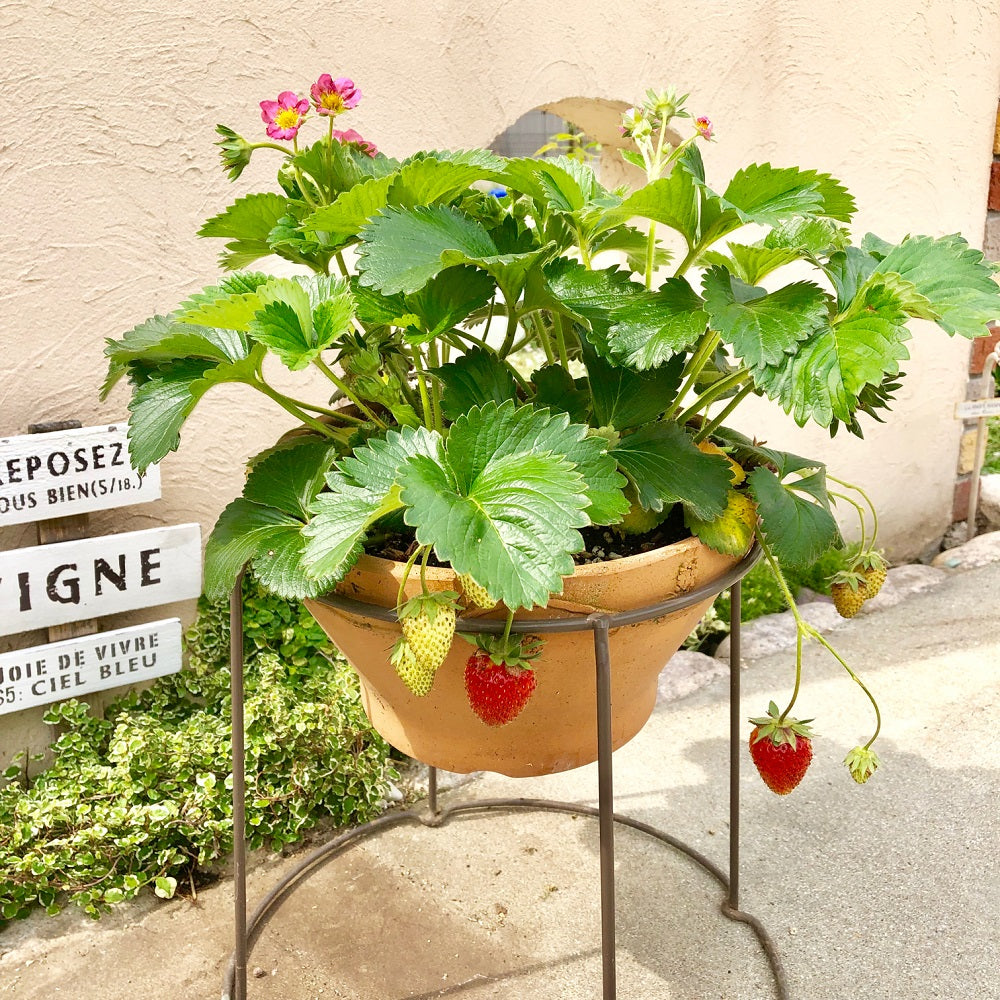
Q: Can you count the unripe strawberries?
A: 6